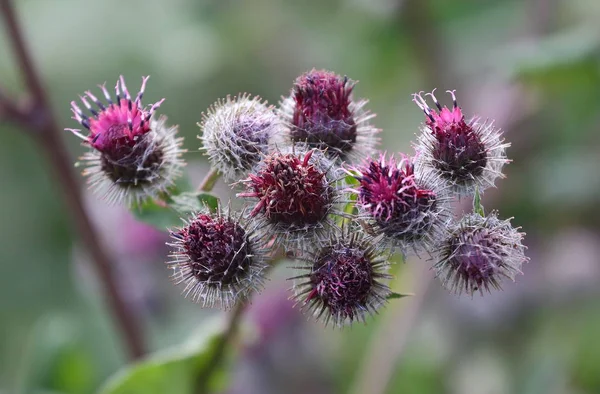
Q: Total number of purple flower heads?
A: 9